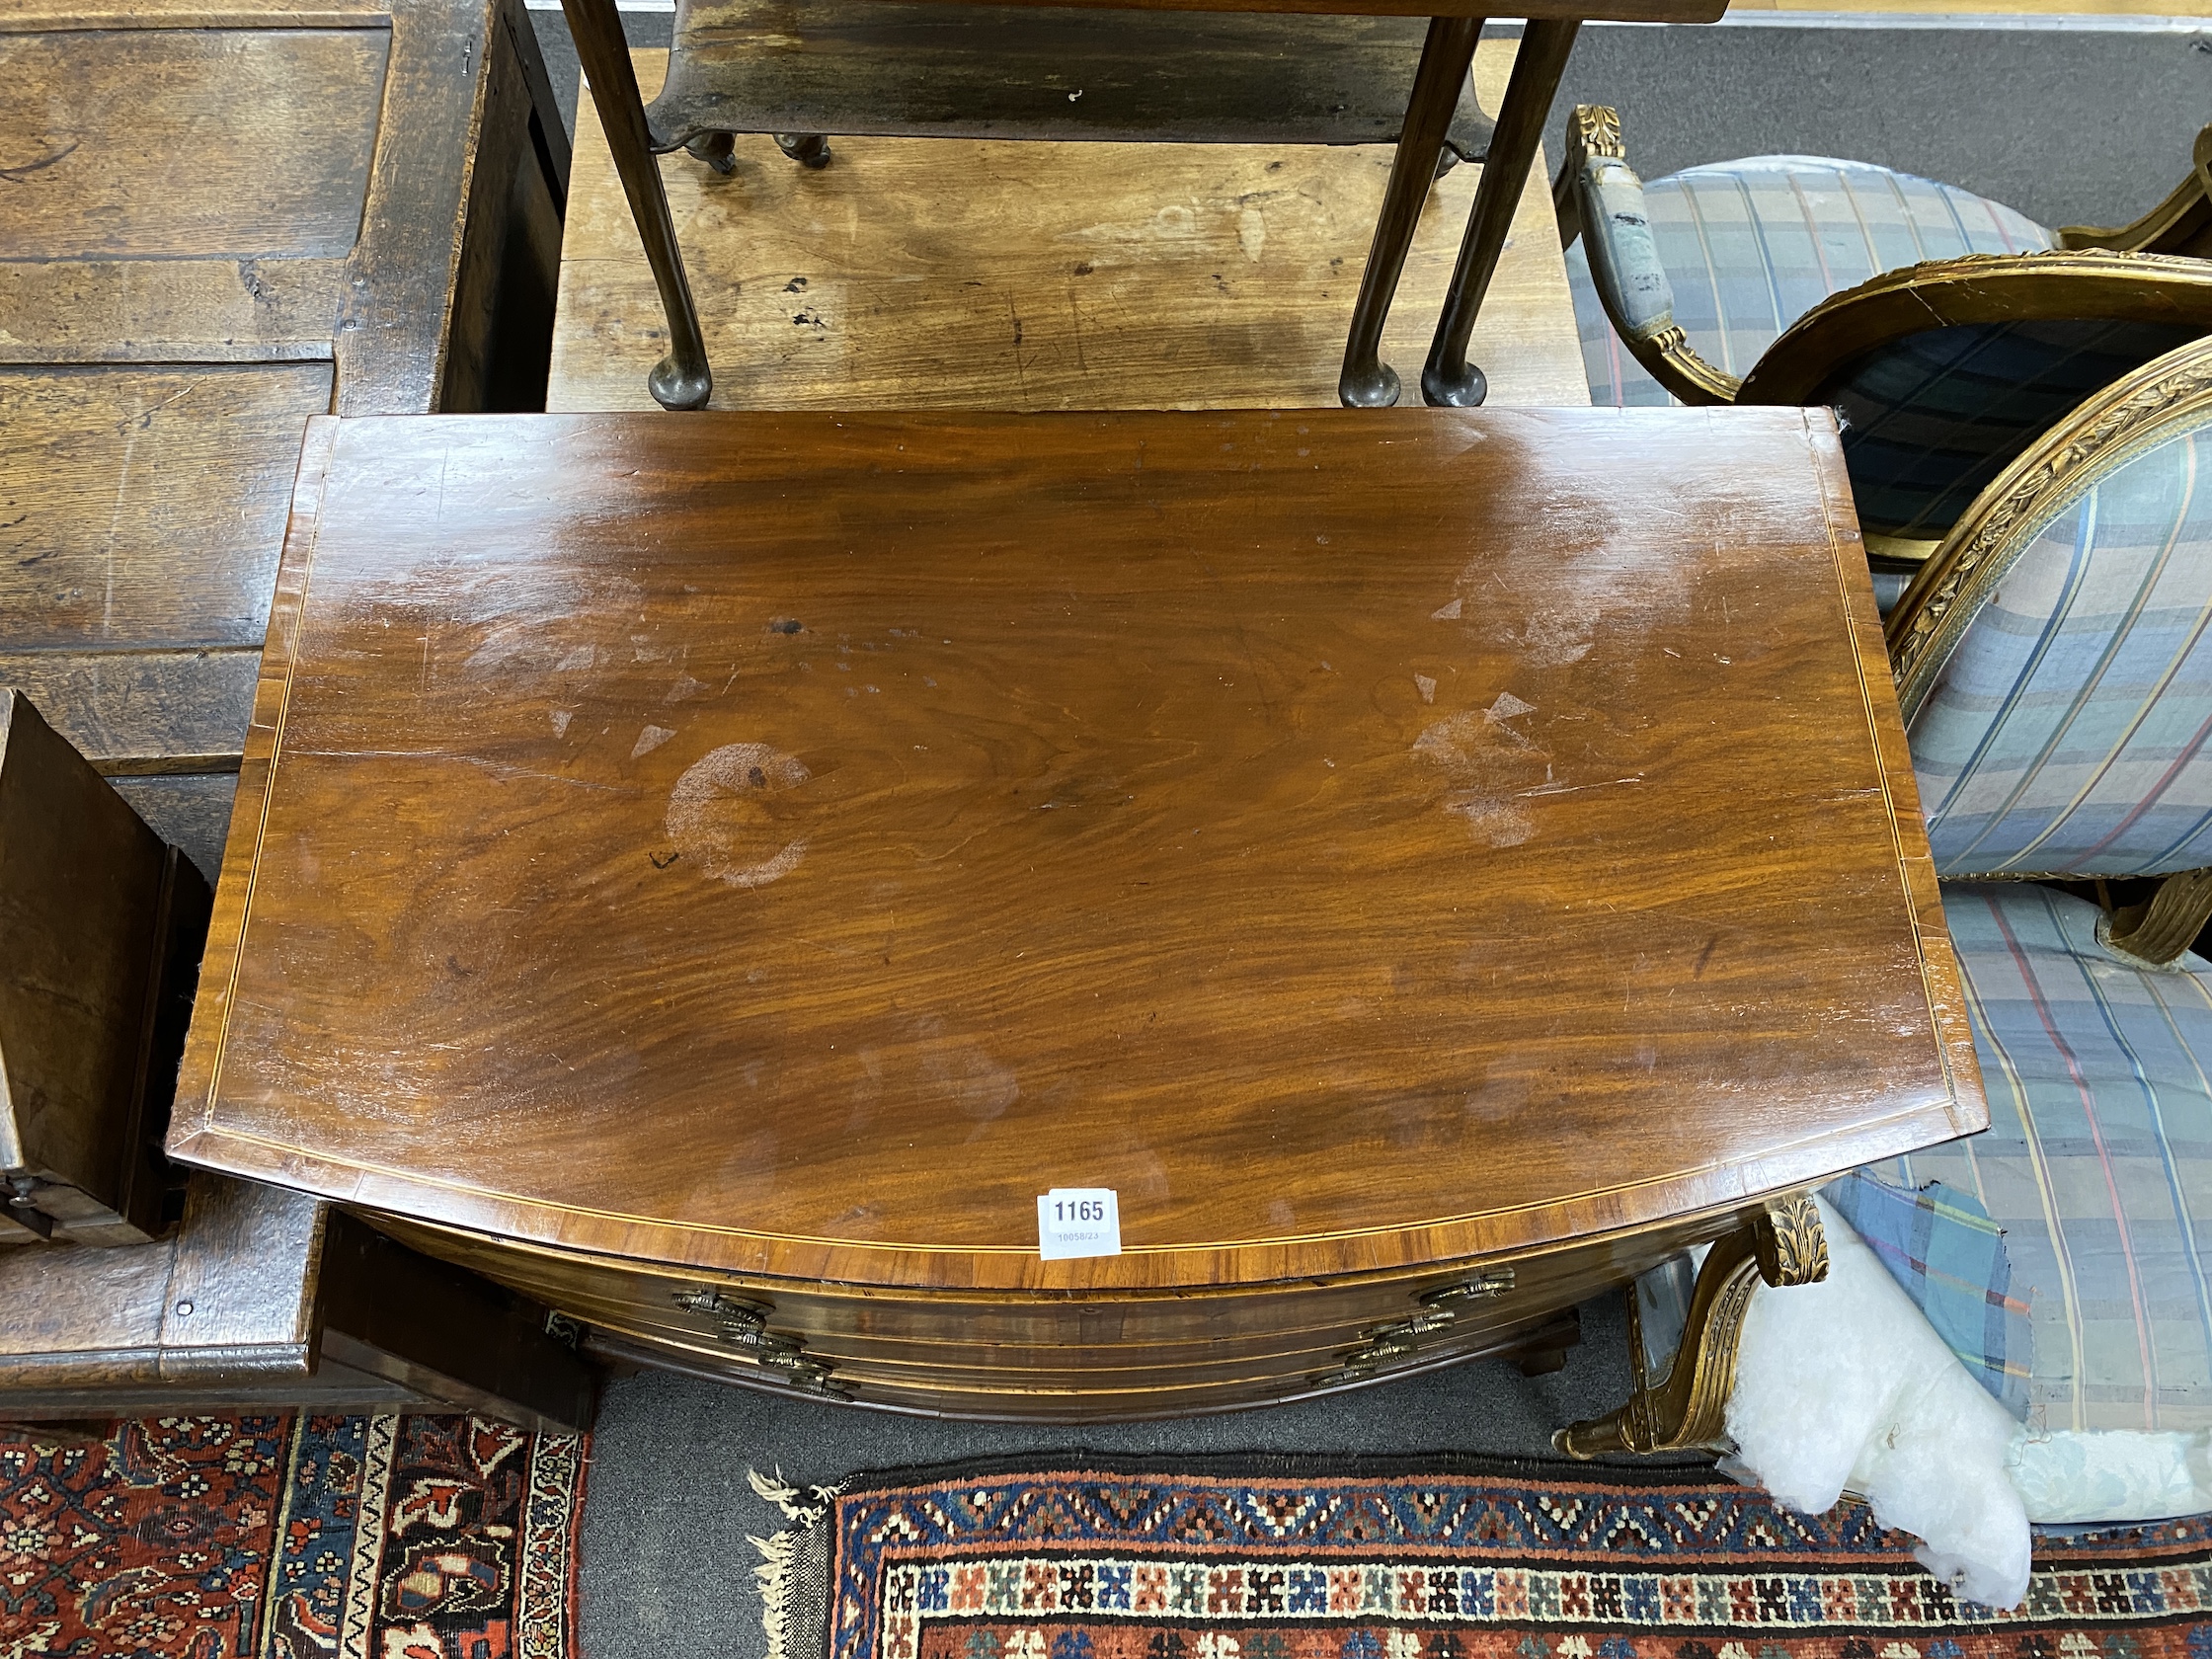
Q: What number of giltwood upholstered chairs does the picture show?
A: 2